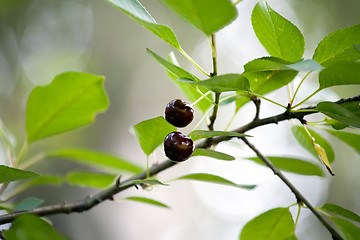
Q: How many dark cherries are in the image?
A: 2